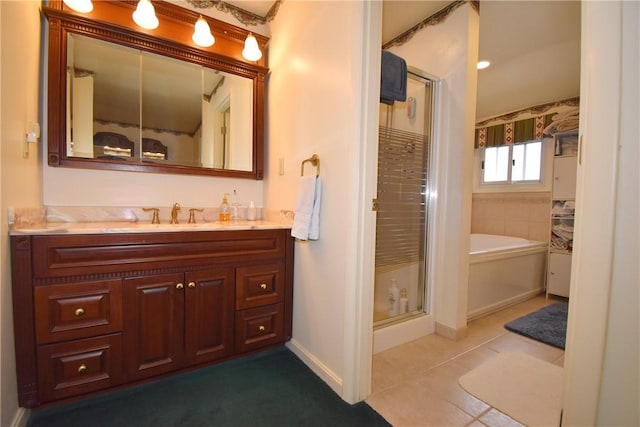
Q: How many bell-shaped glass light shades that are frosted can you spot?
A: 4